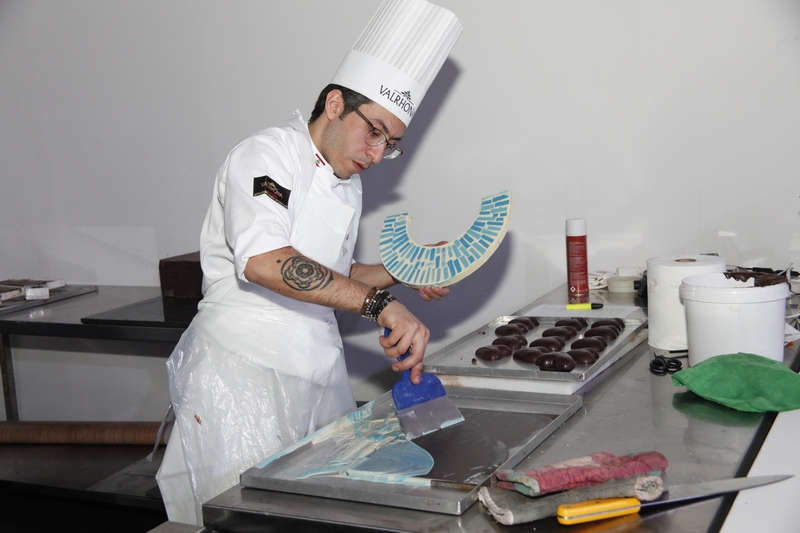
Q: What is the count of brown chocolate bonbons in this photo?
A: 13